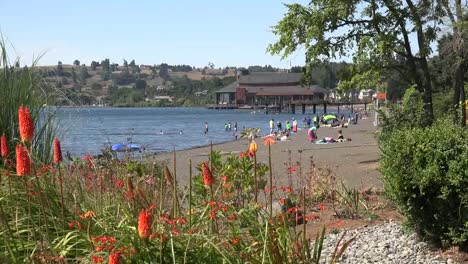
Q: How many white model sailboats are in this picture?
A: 0